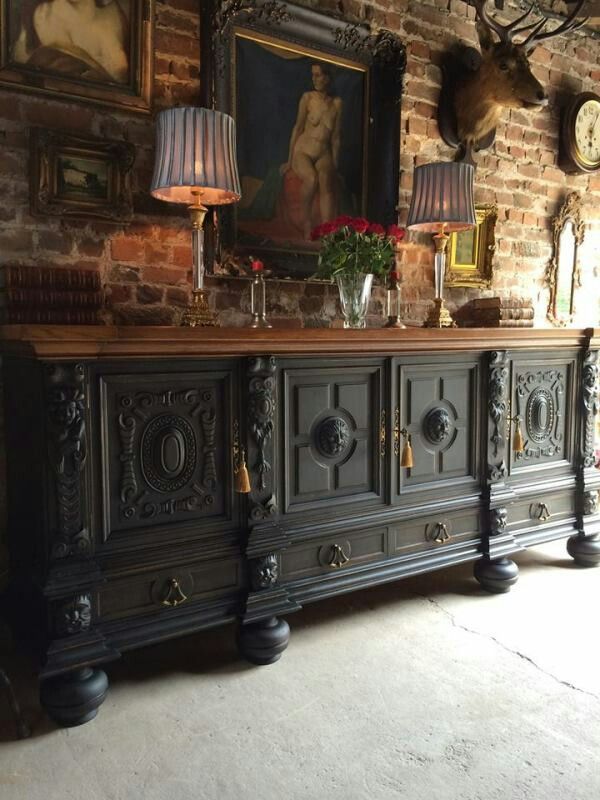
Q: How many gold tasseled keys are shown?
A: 3